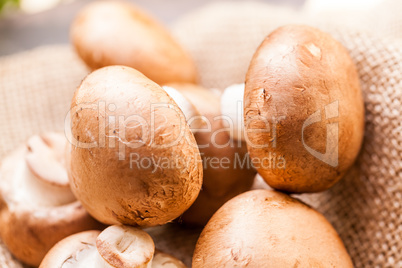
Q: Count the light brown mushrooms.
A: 7